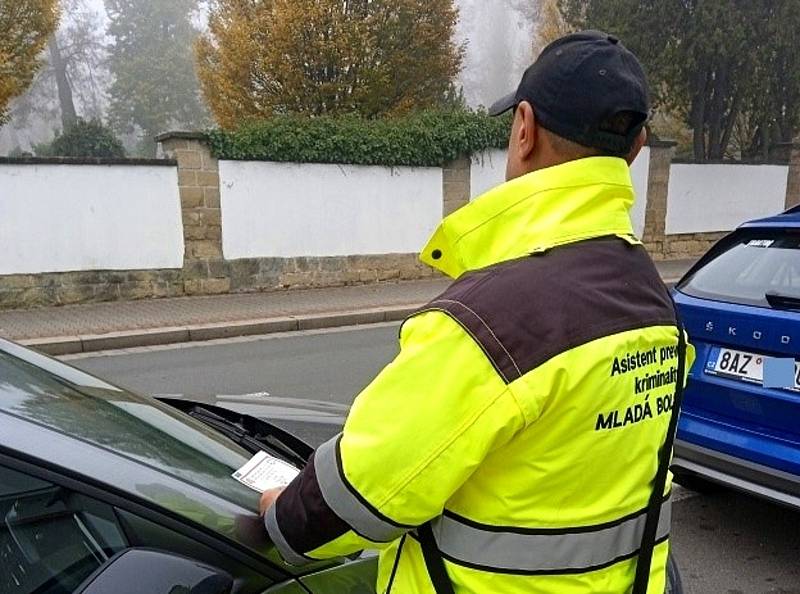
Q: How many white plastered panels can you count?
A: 4